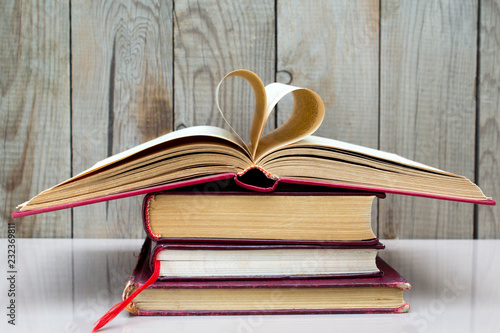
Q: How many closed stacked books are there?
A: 3